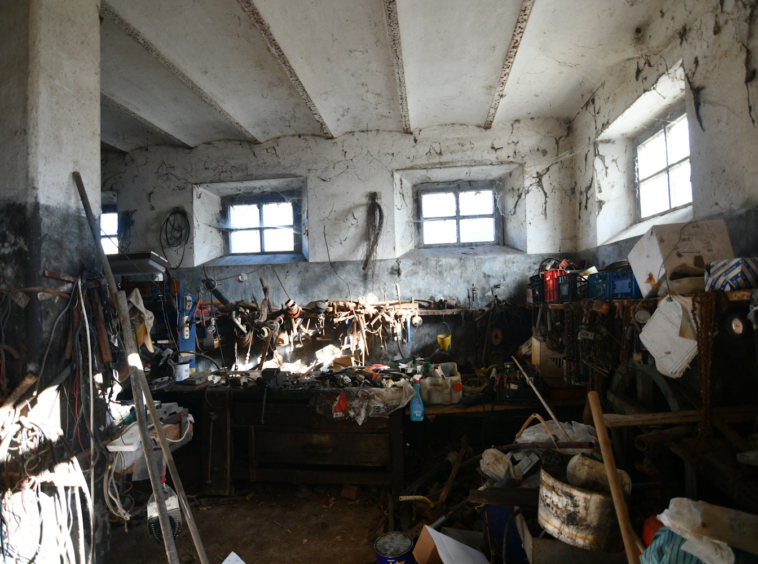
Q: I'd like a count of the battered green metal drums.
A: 0